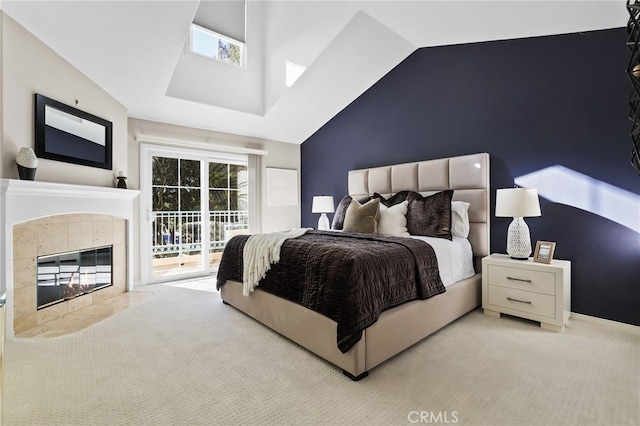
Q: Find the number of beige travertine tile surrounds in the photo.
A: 1